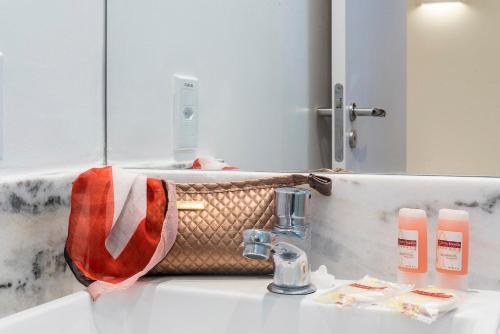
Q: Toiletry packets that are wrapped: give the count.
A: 2